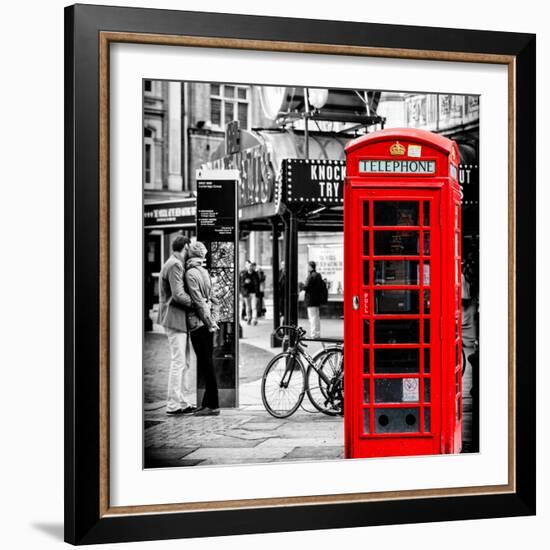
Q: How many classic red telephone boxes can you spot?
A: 1